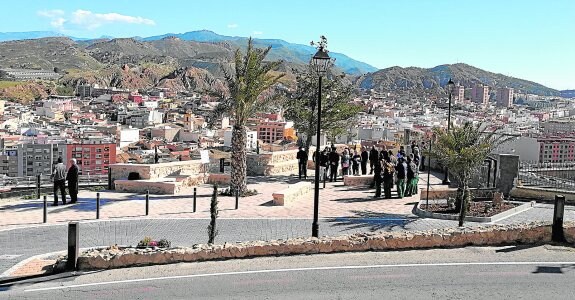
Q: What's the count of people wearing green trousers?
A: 2